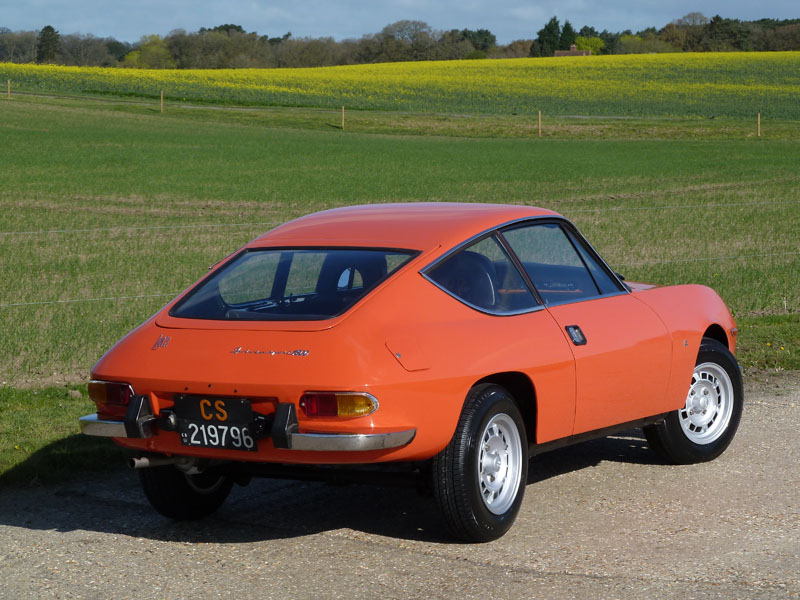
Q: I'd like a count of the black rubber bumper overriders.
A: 2